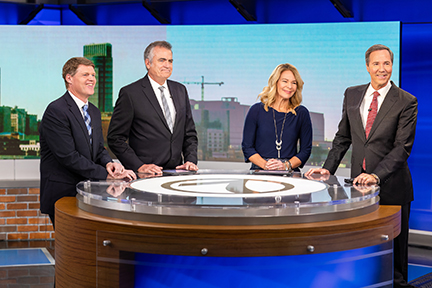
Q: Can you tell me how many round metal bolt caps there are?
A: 4